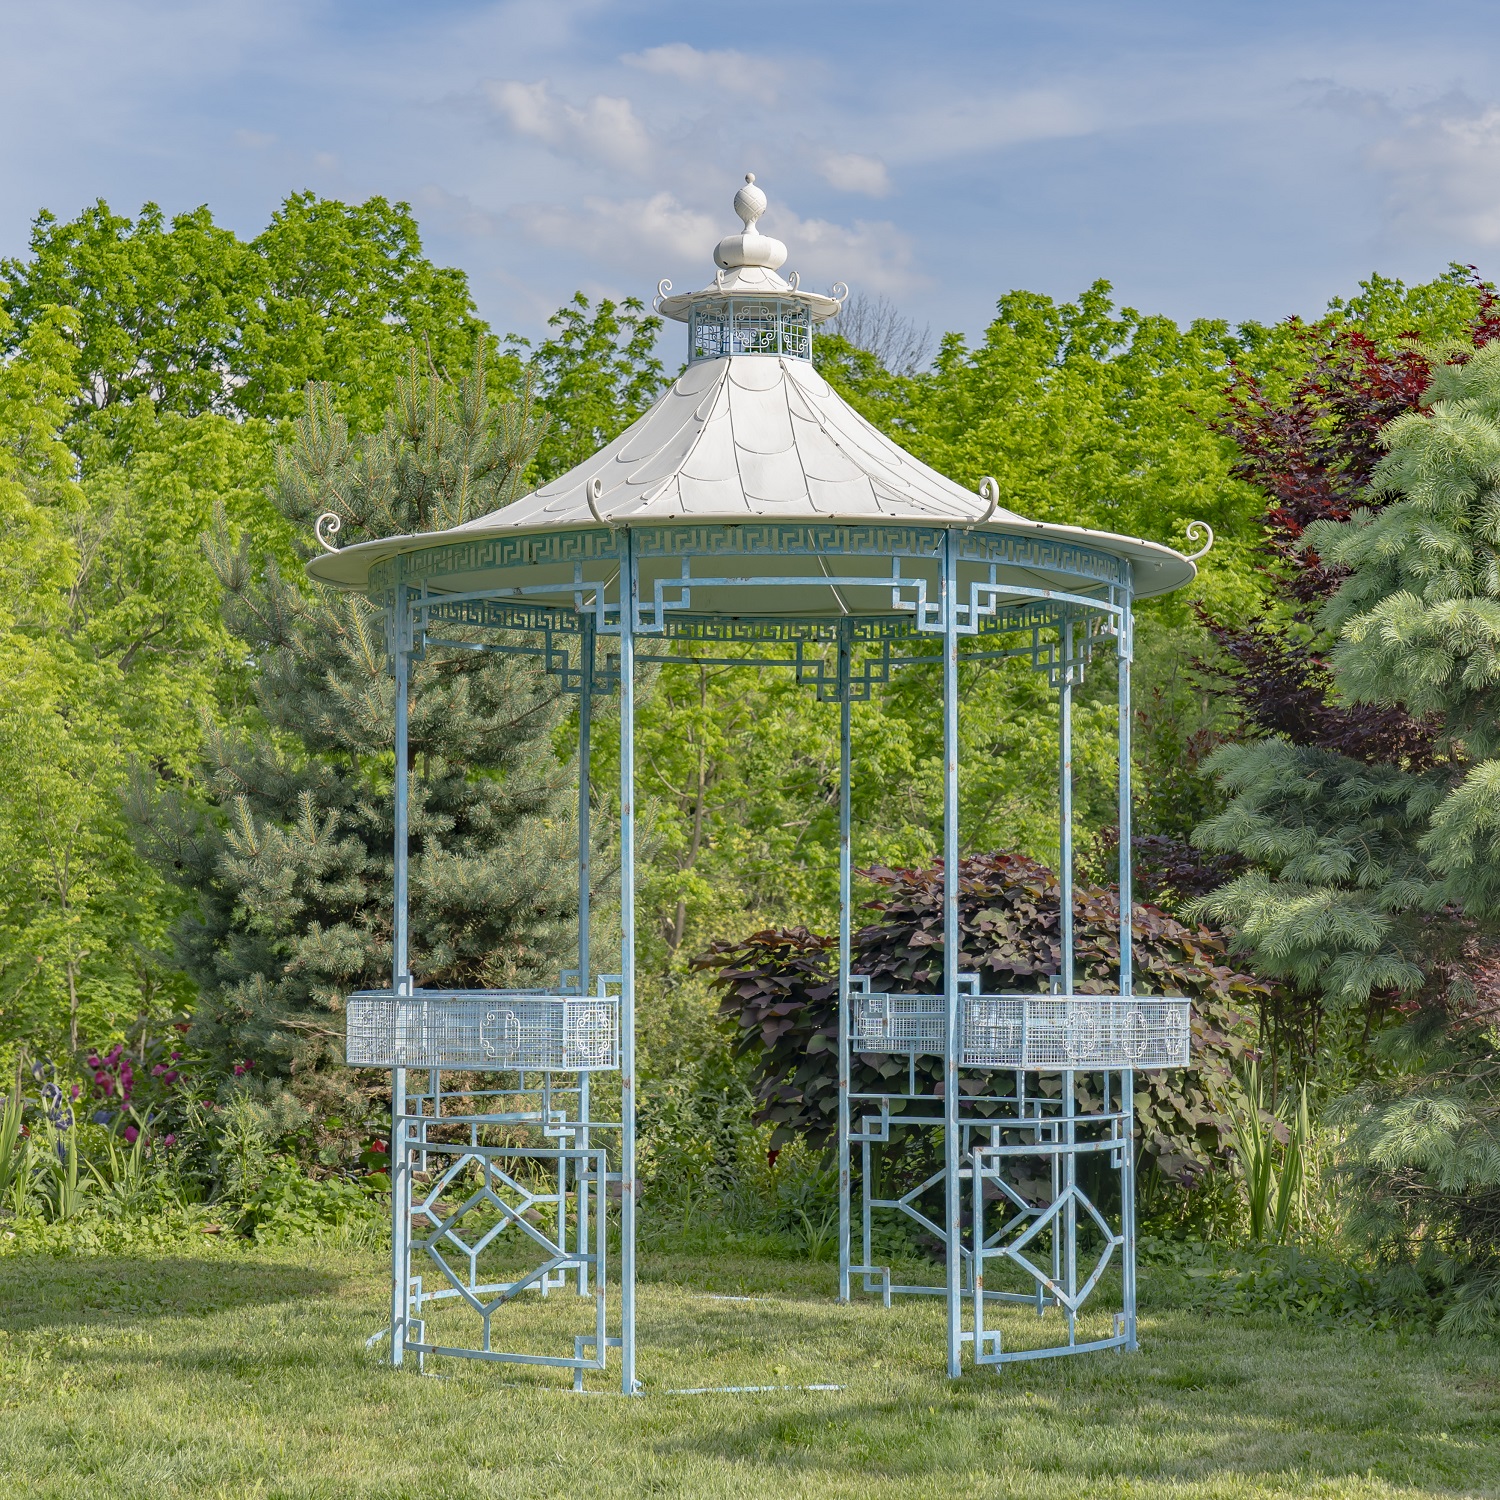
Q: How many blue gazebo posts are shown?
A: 7